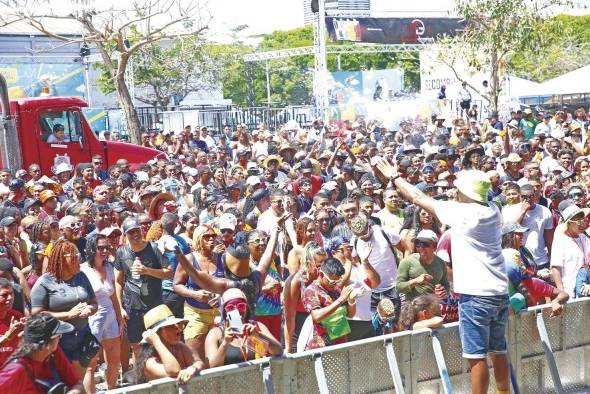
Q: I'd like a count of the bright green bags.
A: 1